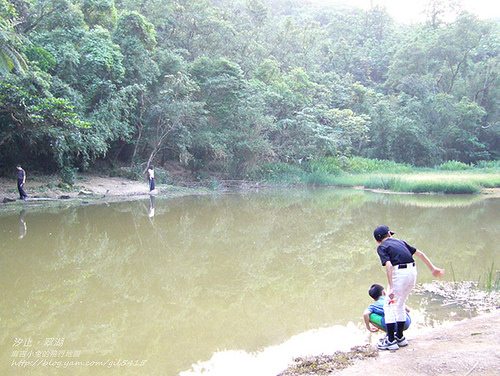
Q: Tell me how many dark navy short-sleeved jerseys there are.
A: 1